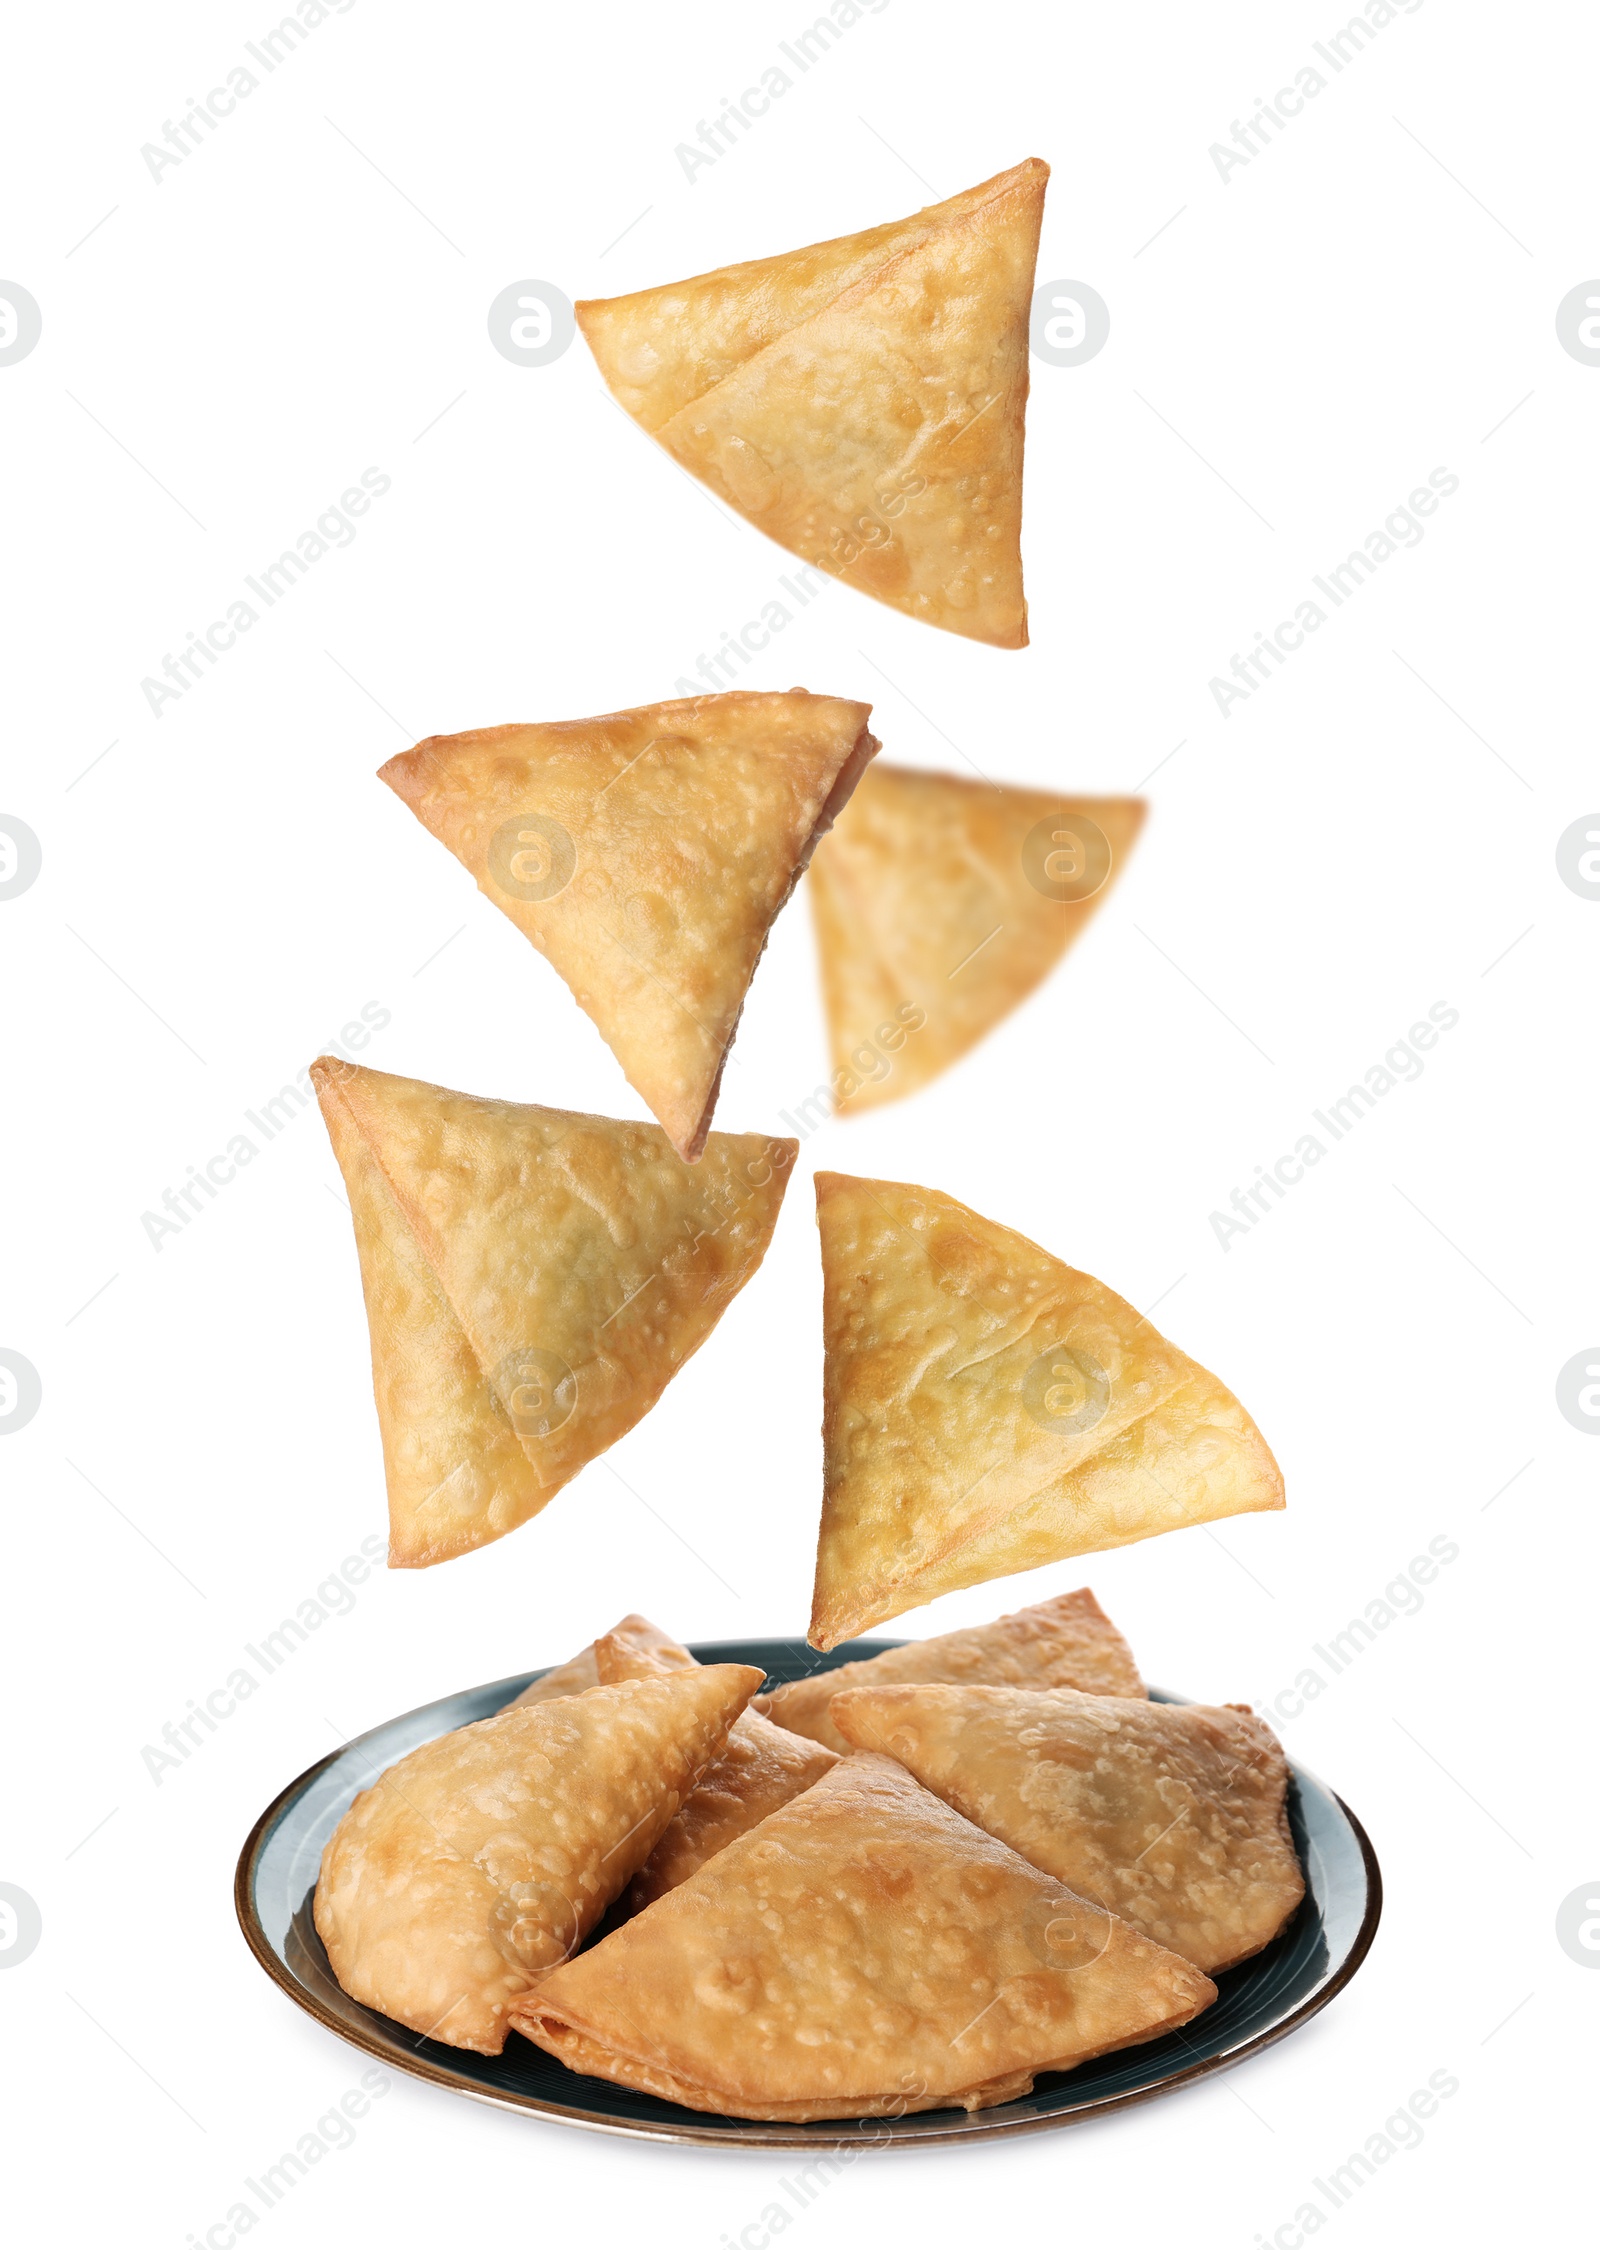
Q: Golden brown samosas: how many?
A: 11